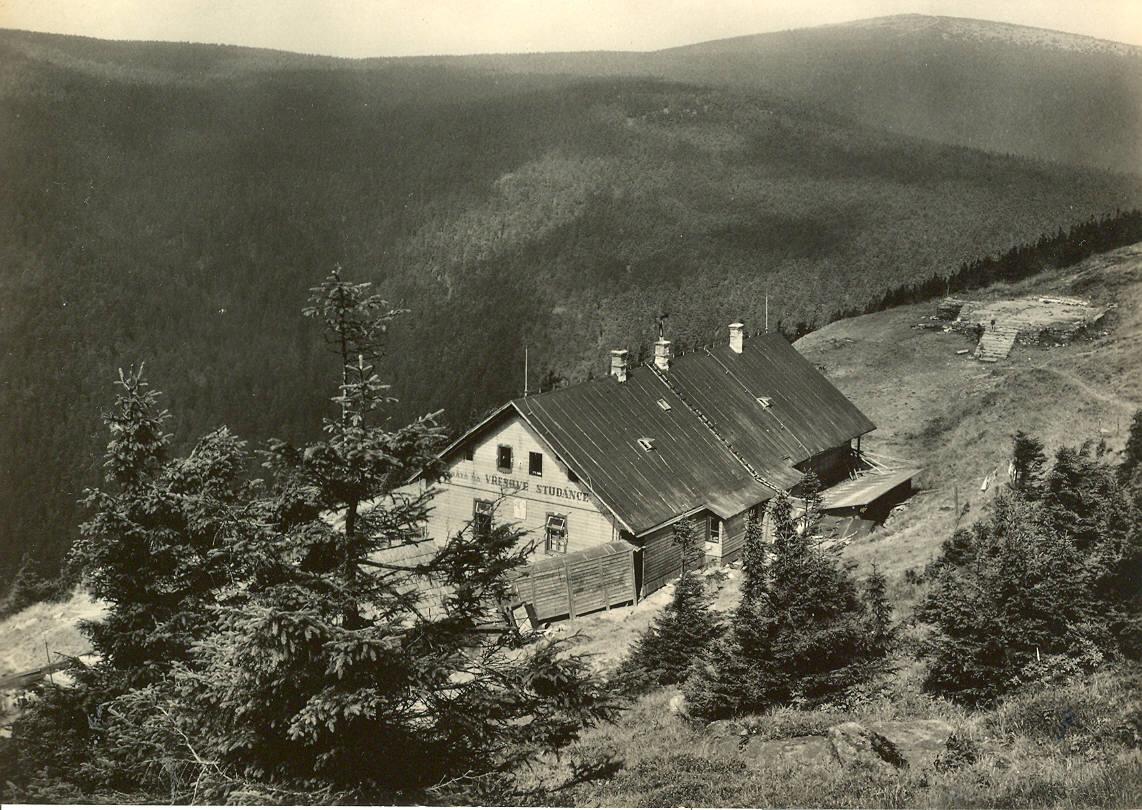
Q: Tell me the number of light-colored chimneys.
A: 3